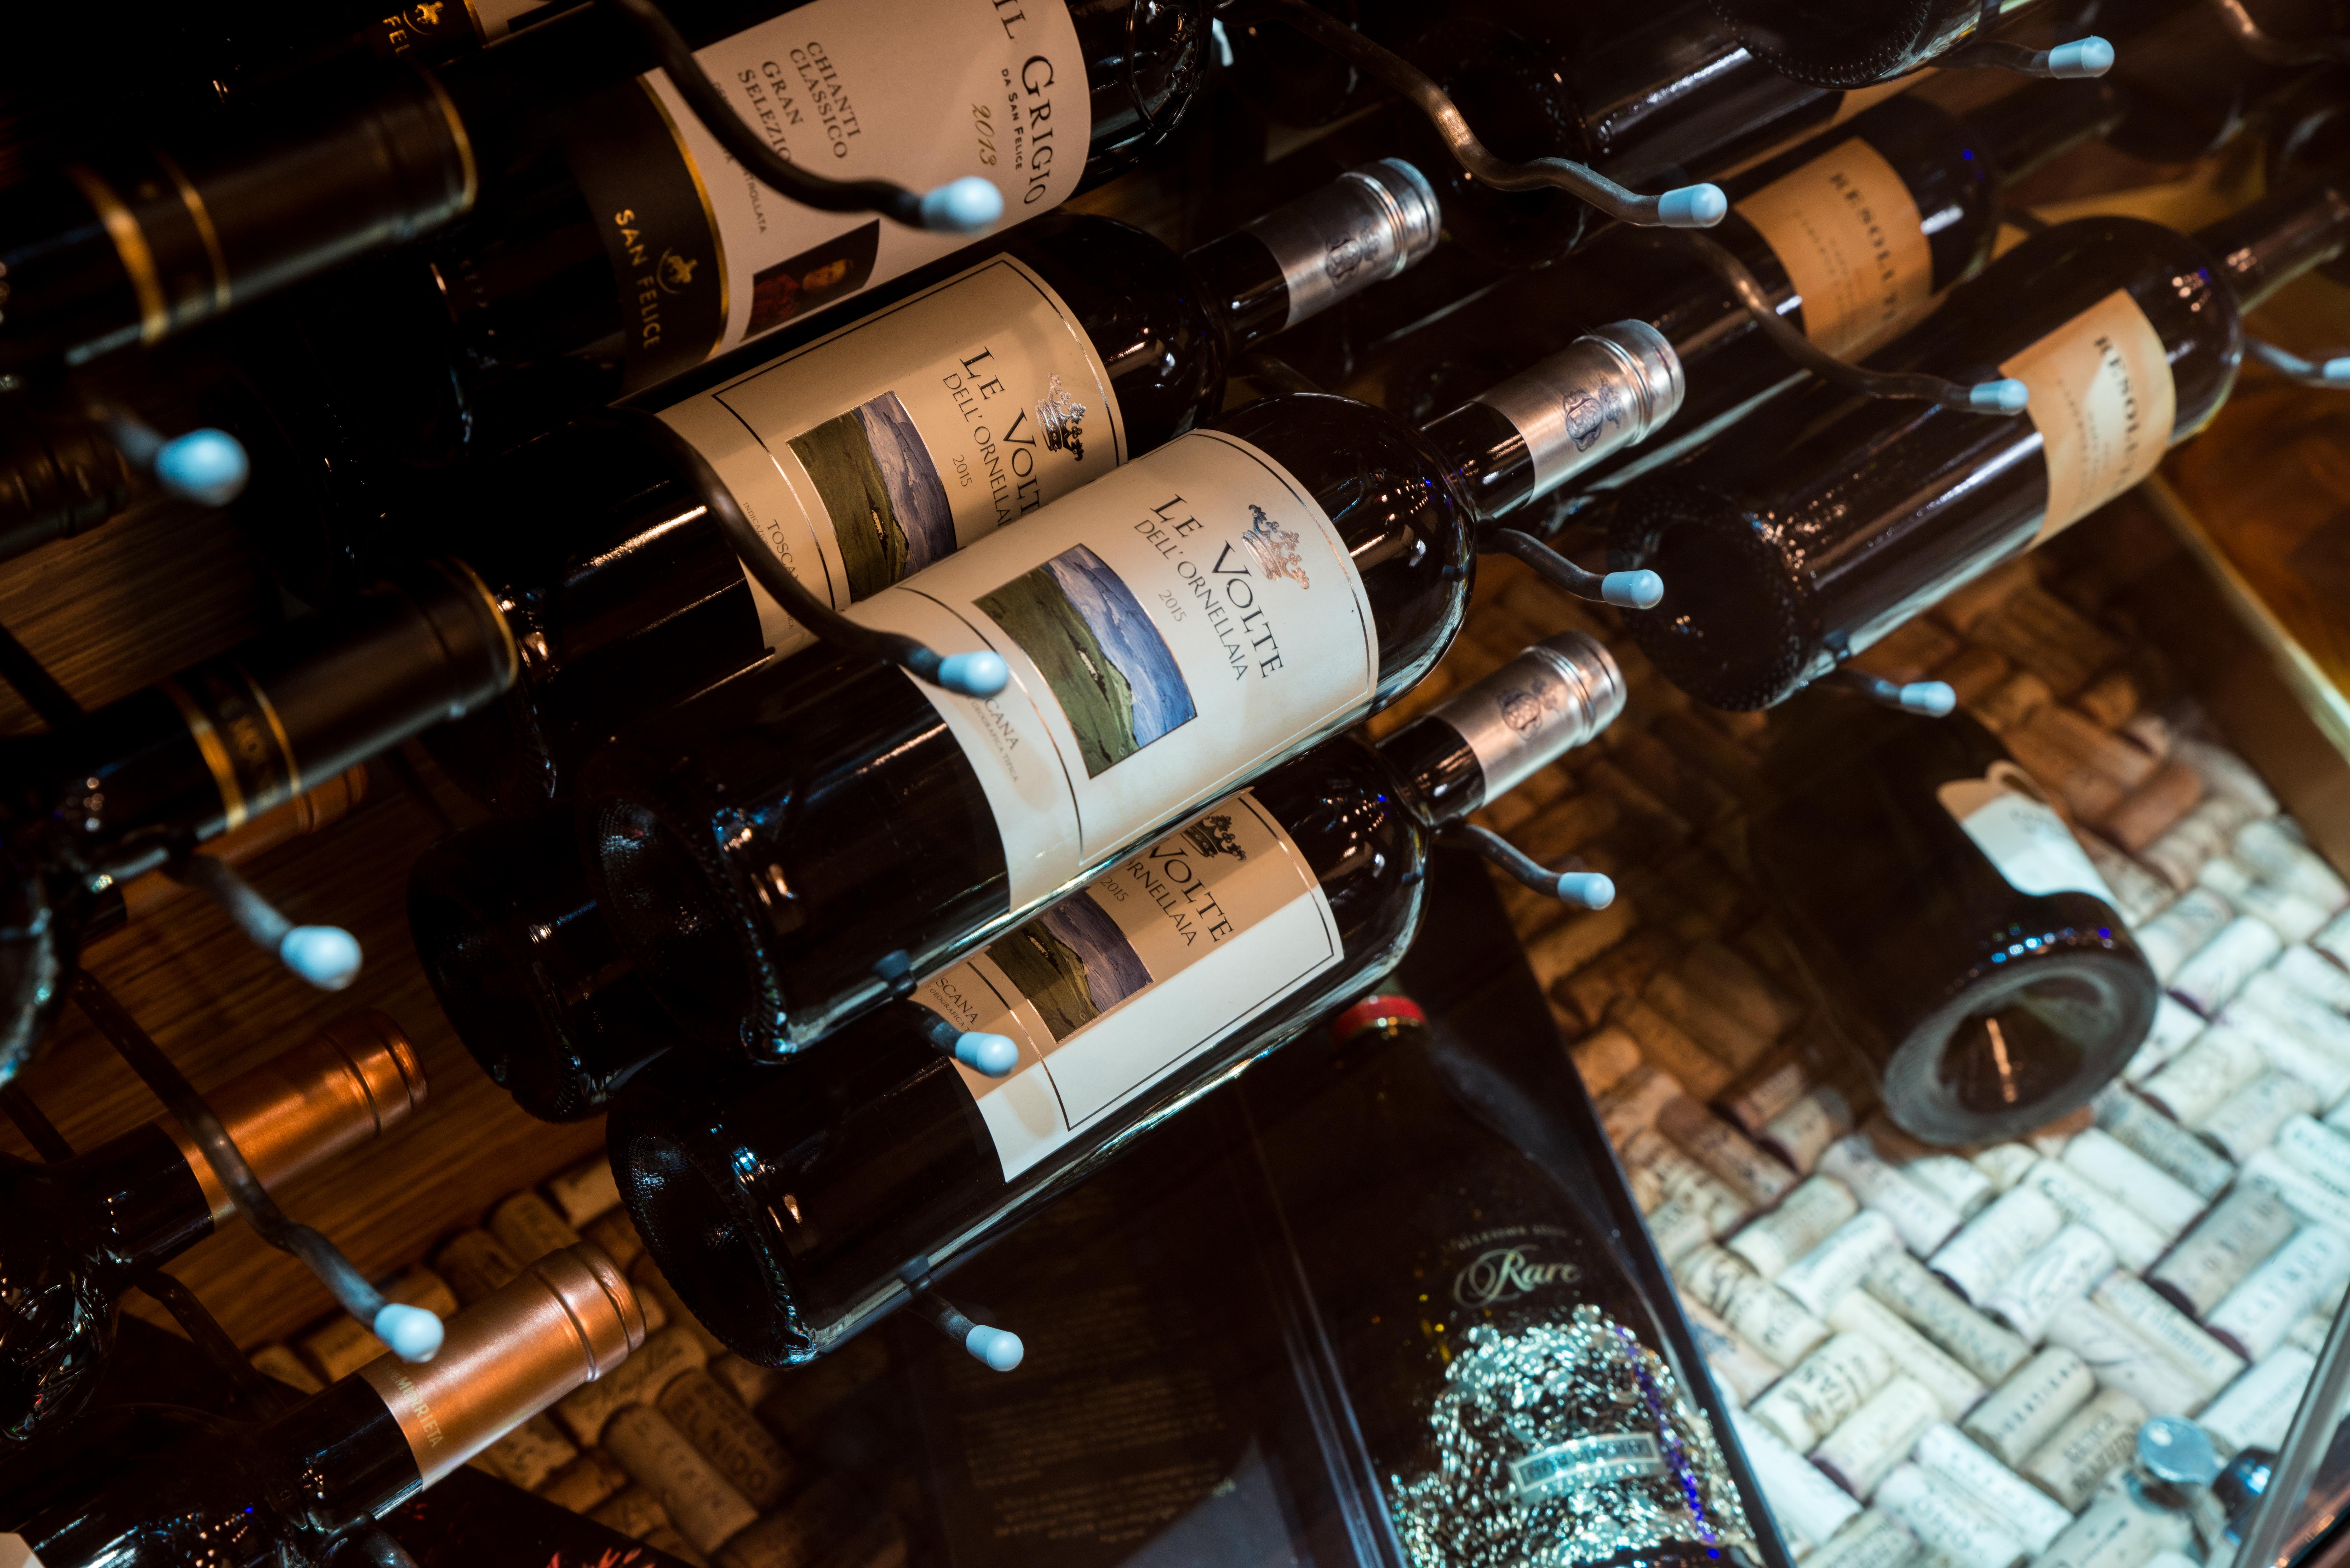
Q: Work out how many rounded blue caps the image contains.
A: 14